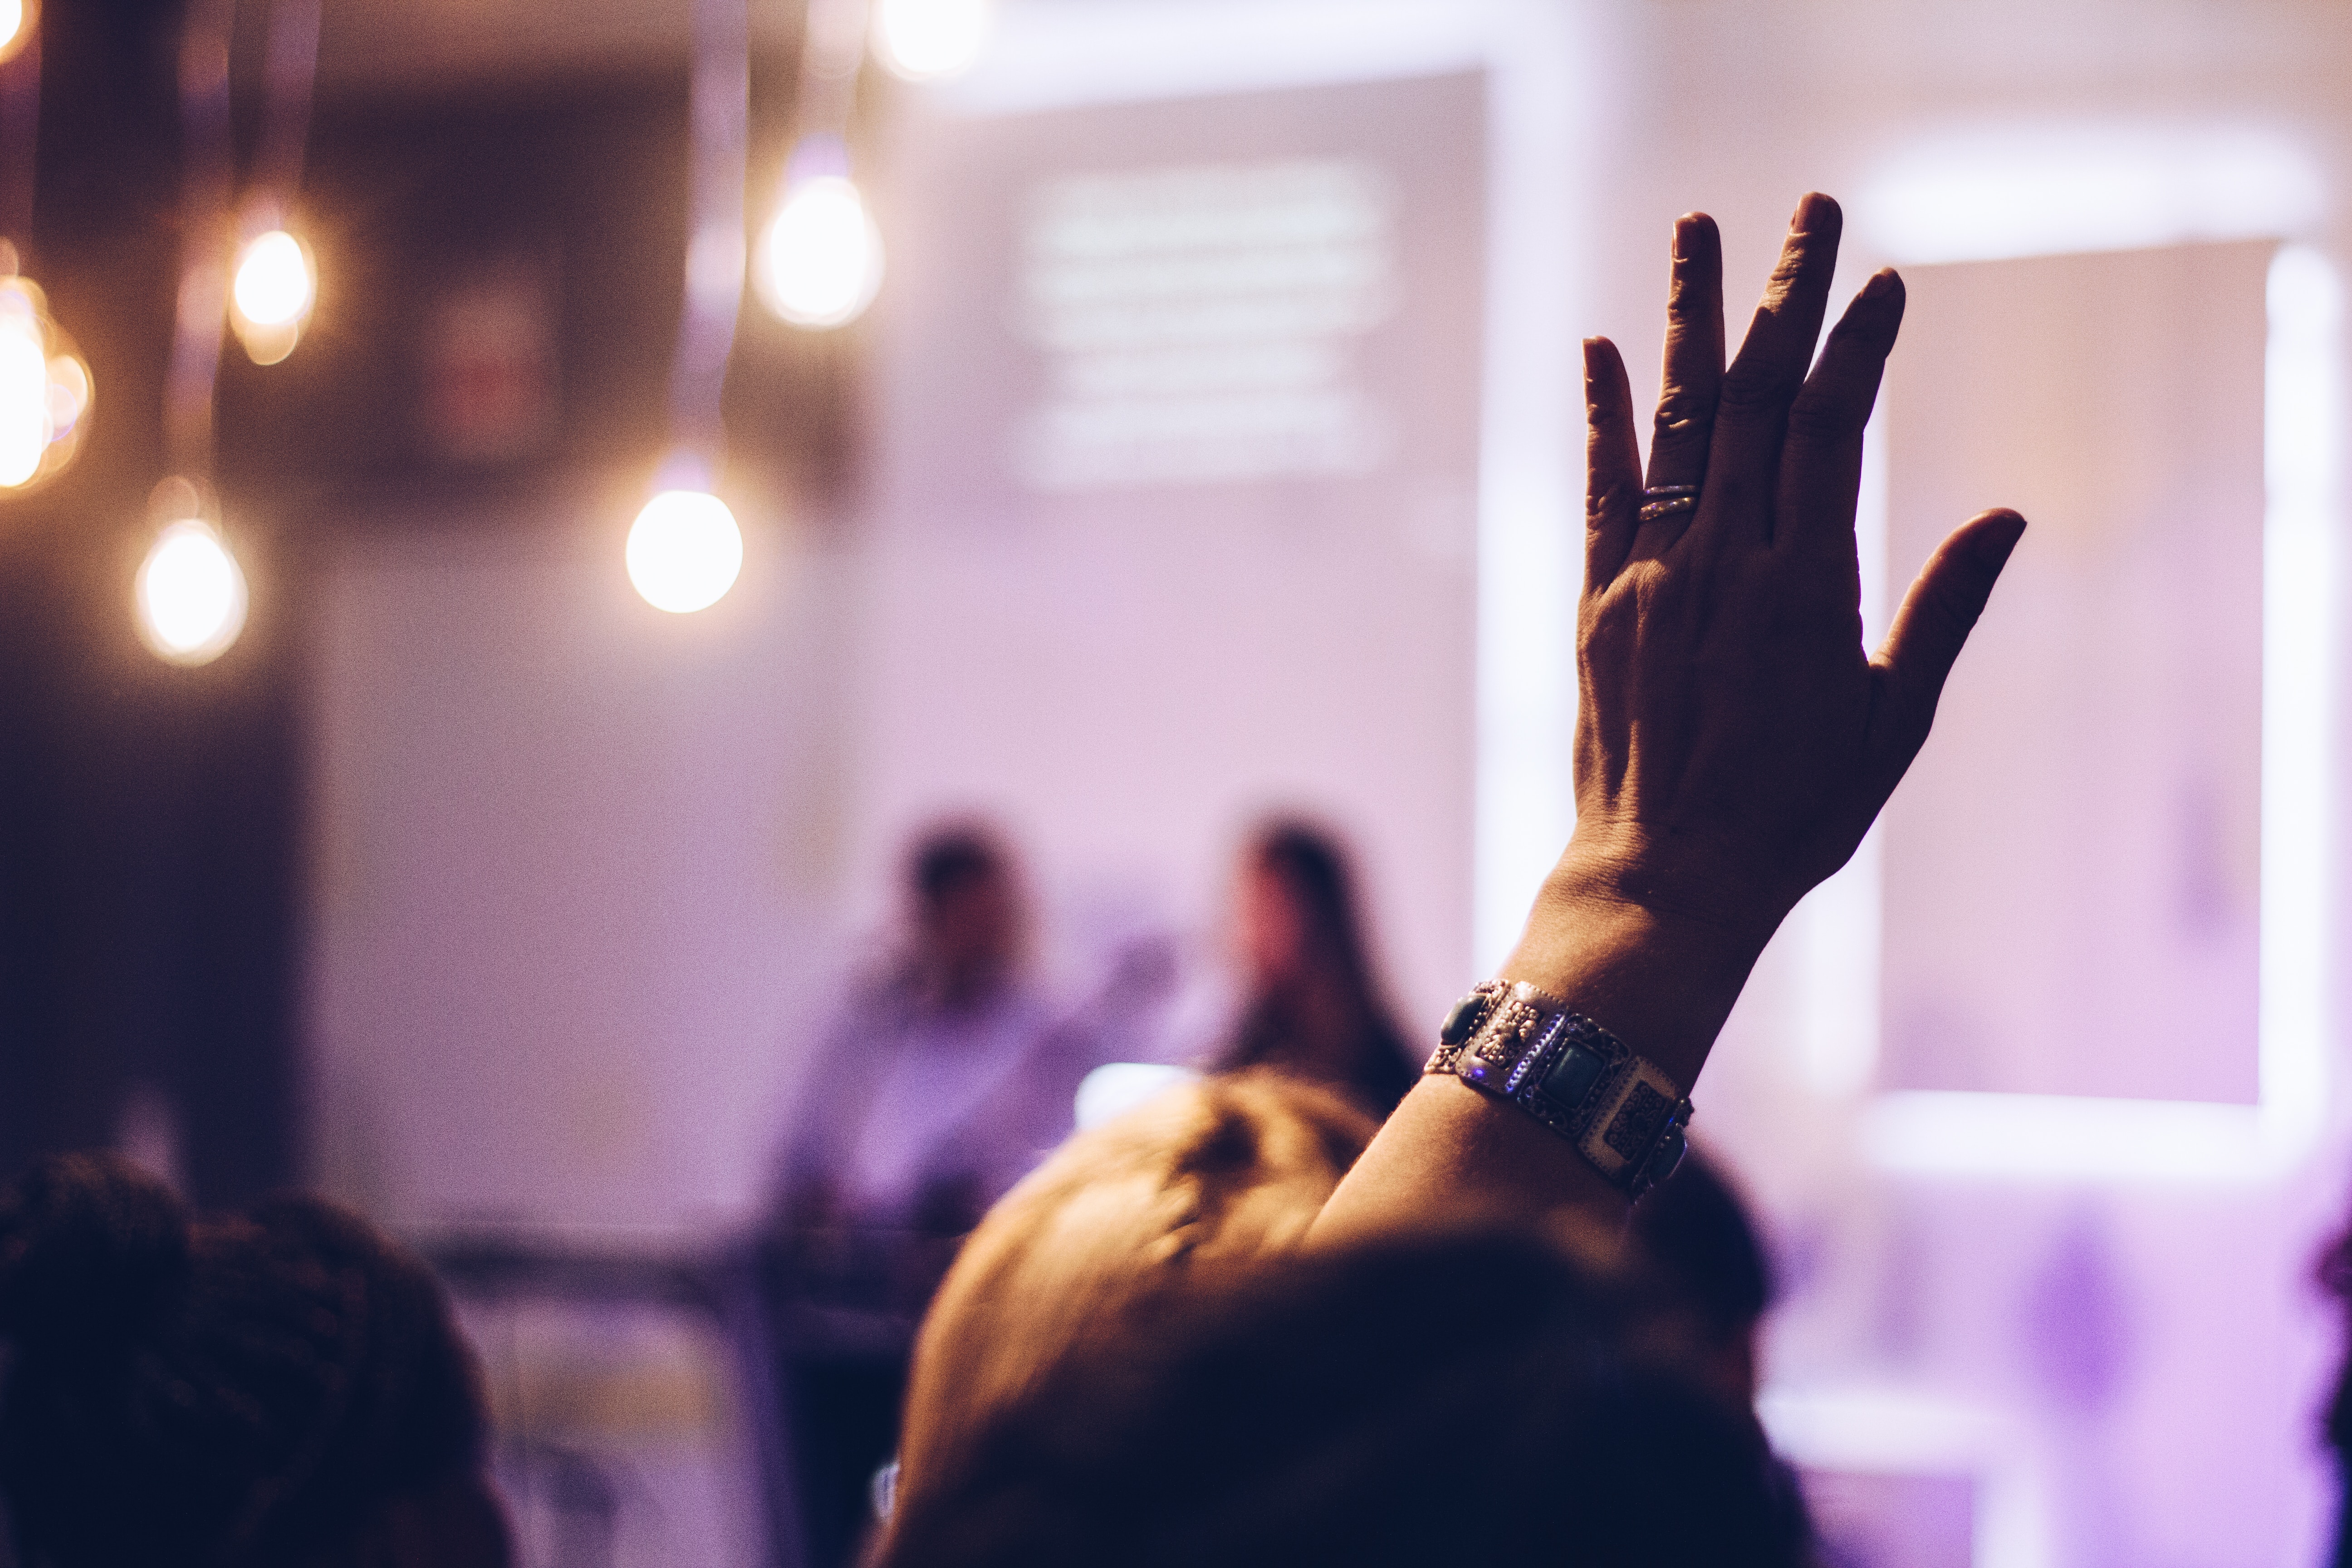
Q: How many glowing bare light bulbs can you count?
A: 7